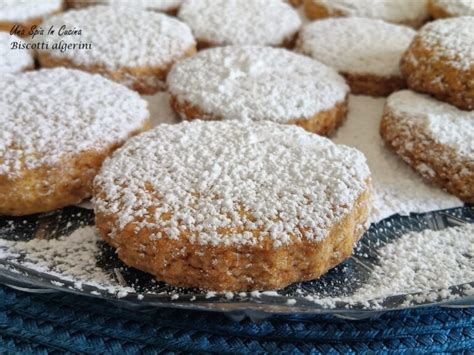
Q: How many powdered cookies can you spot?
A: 13